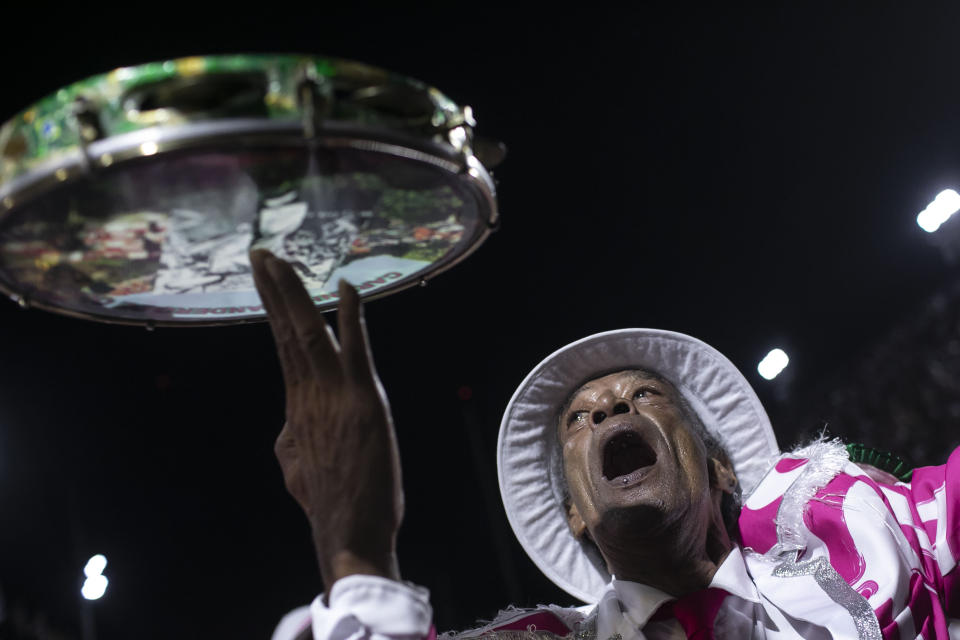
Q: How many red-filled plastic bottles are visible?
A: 0